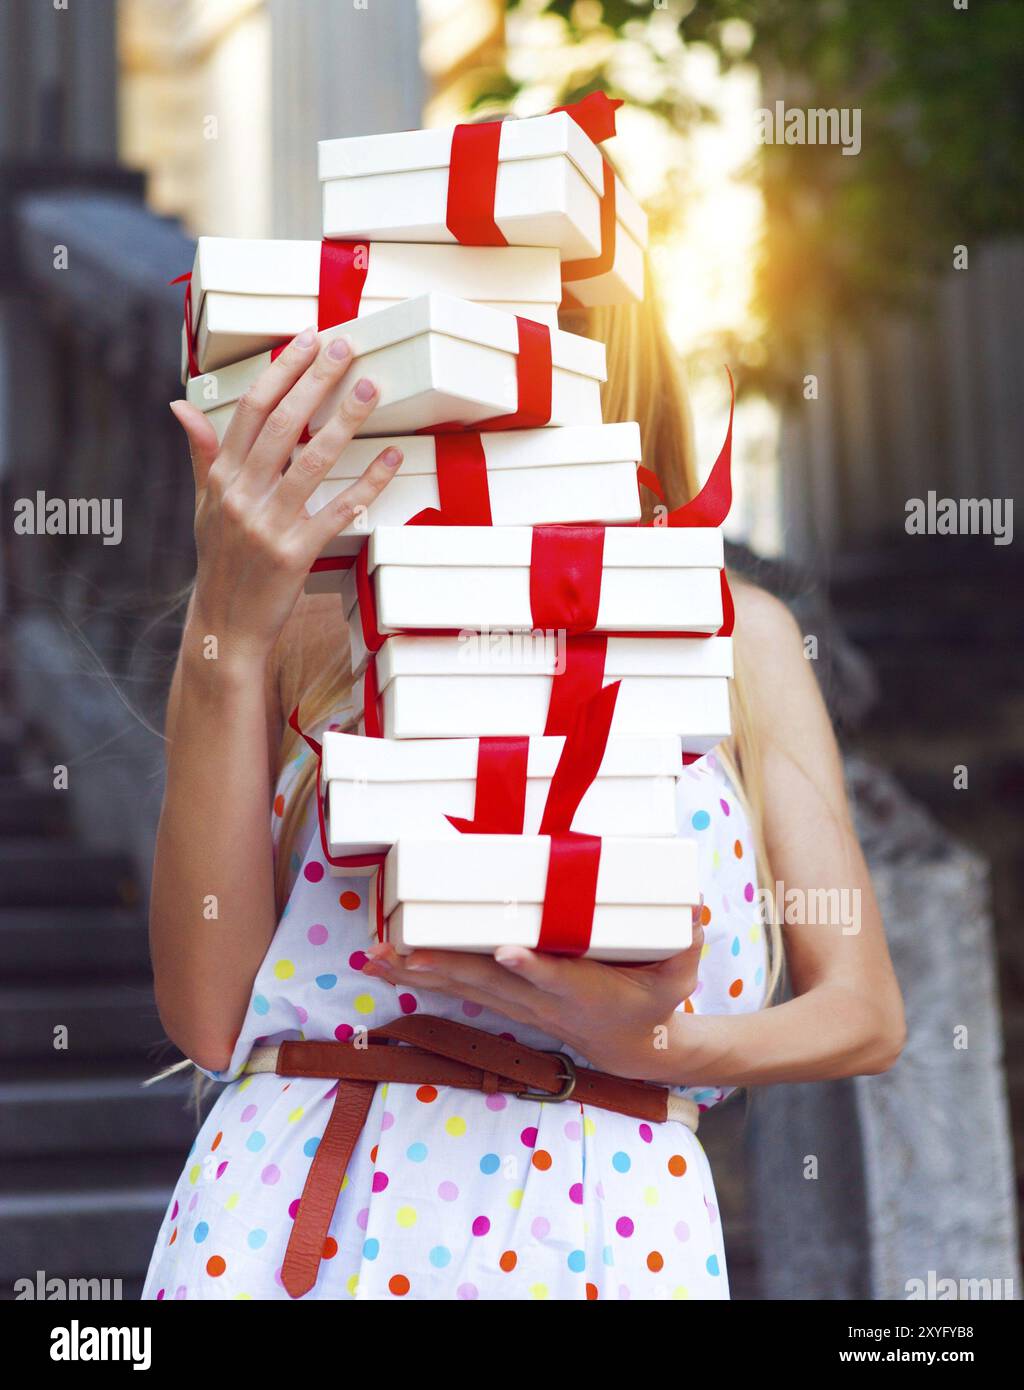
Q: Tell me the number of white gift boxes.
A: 8